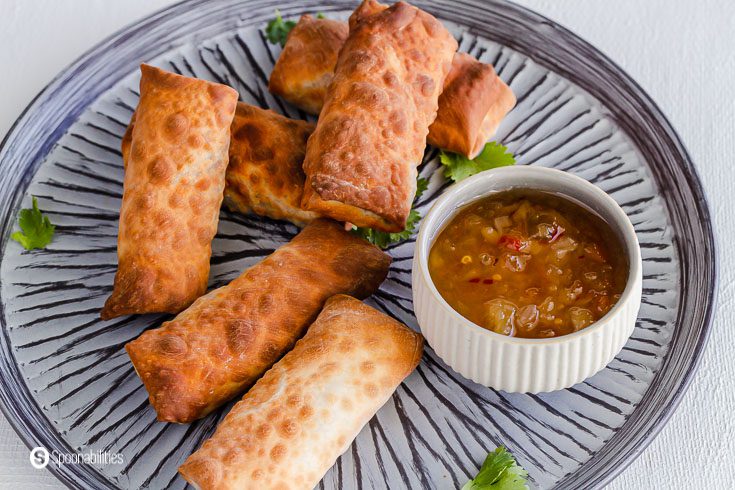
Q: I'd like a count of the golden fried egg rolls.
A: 6